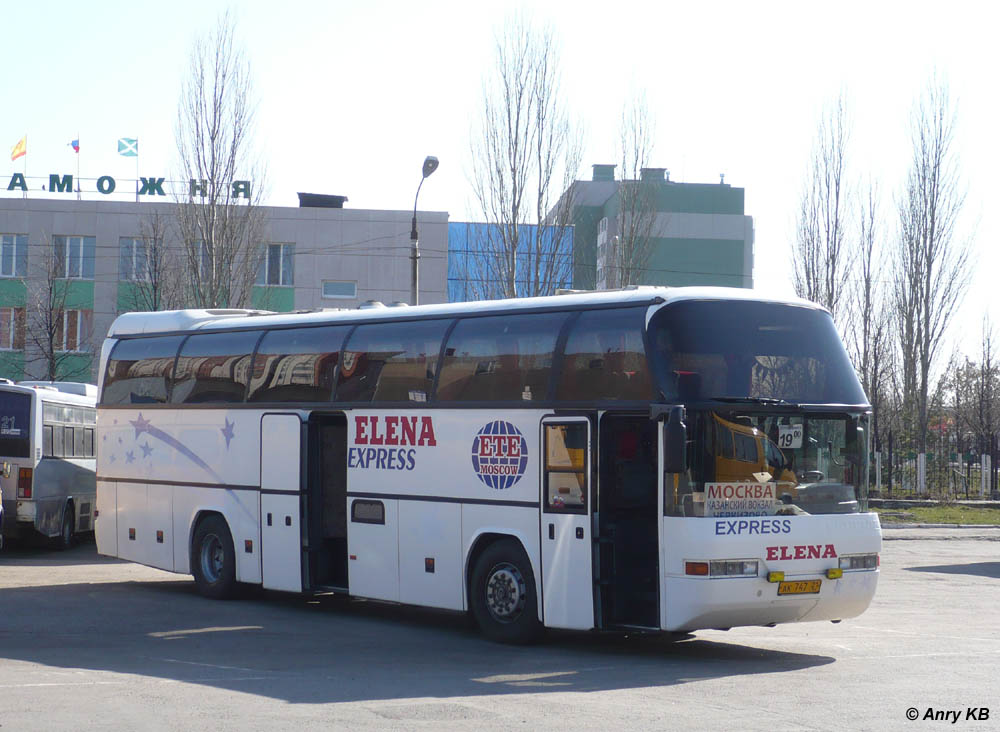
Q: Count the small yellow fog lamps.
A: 2